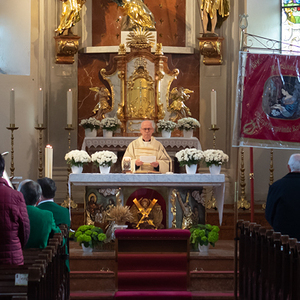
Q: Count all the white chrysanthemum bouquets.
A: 8